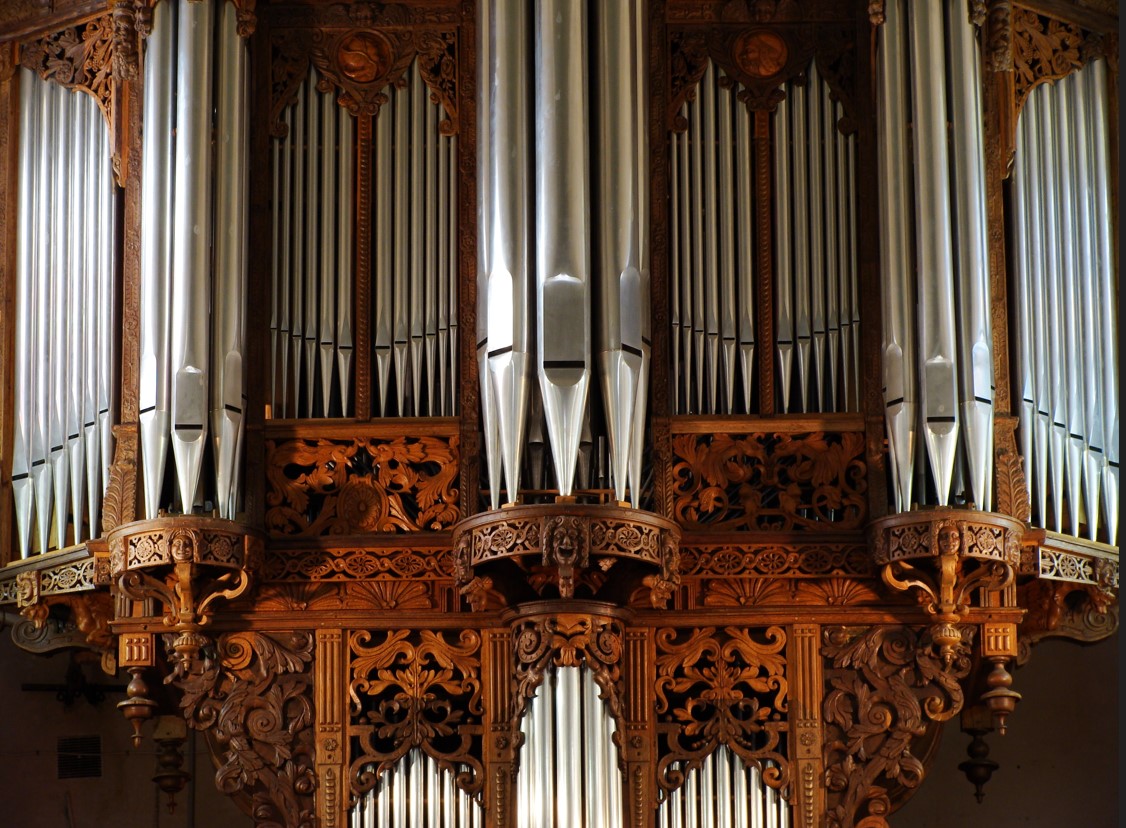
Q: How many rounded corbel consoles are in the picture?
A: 3